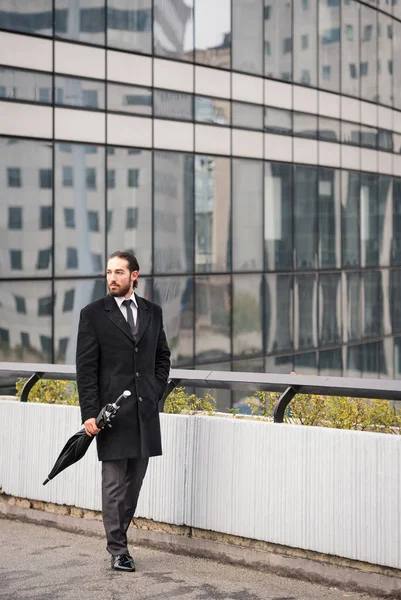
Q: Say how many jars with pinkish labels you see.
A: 0